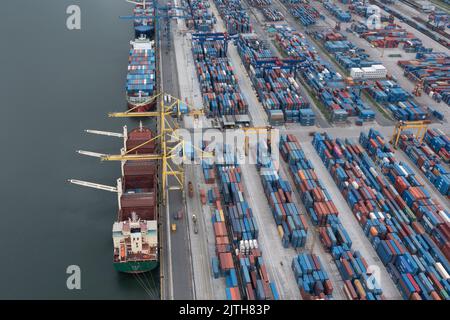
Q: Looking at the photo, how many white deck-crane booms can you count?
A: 3